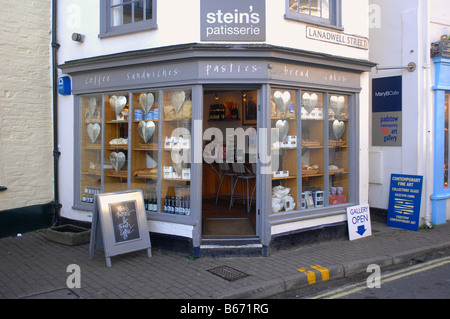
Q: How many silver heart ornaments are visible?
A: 13